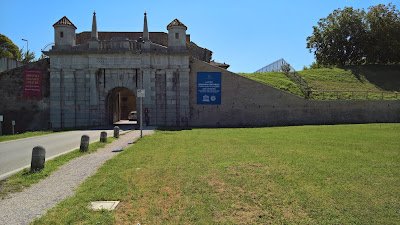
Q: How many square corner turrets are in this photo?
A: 2